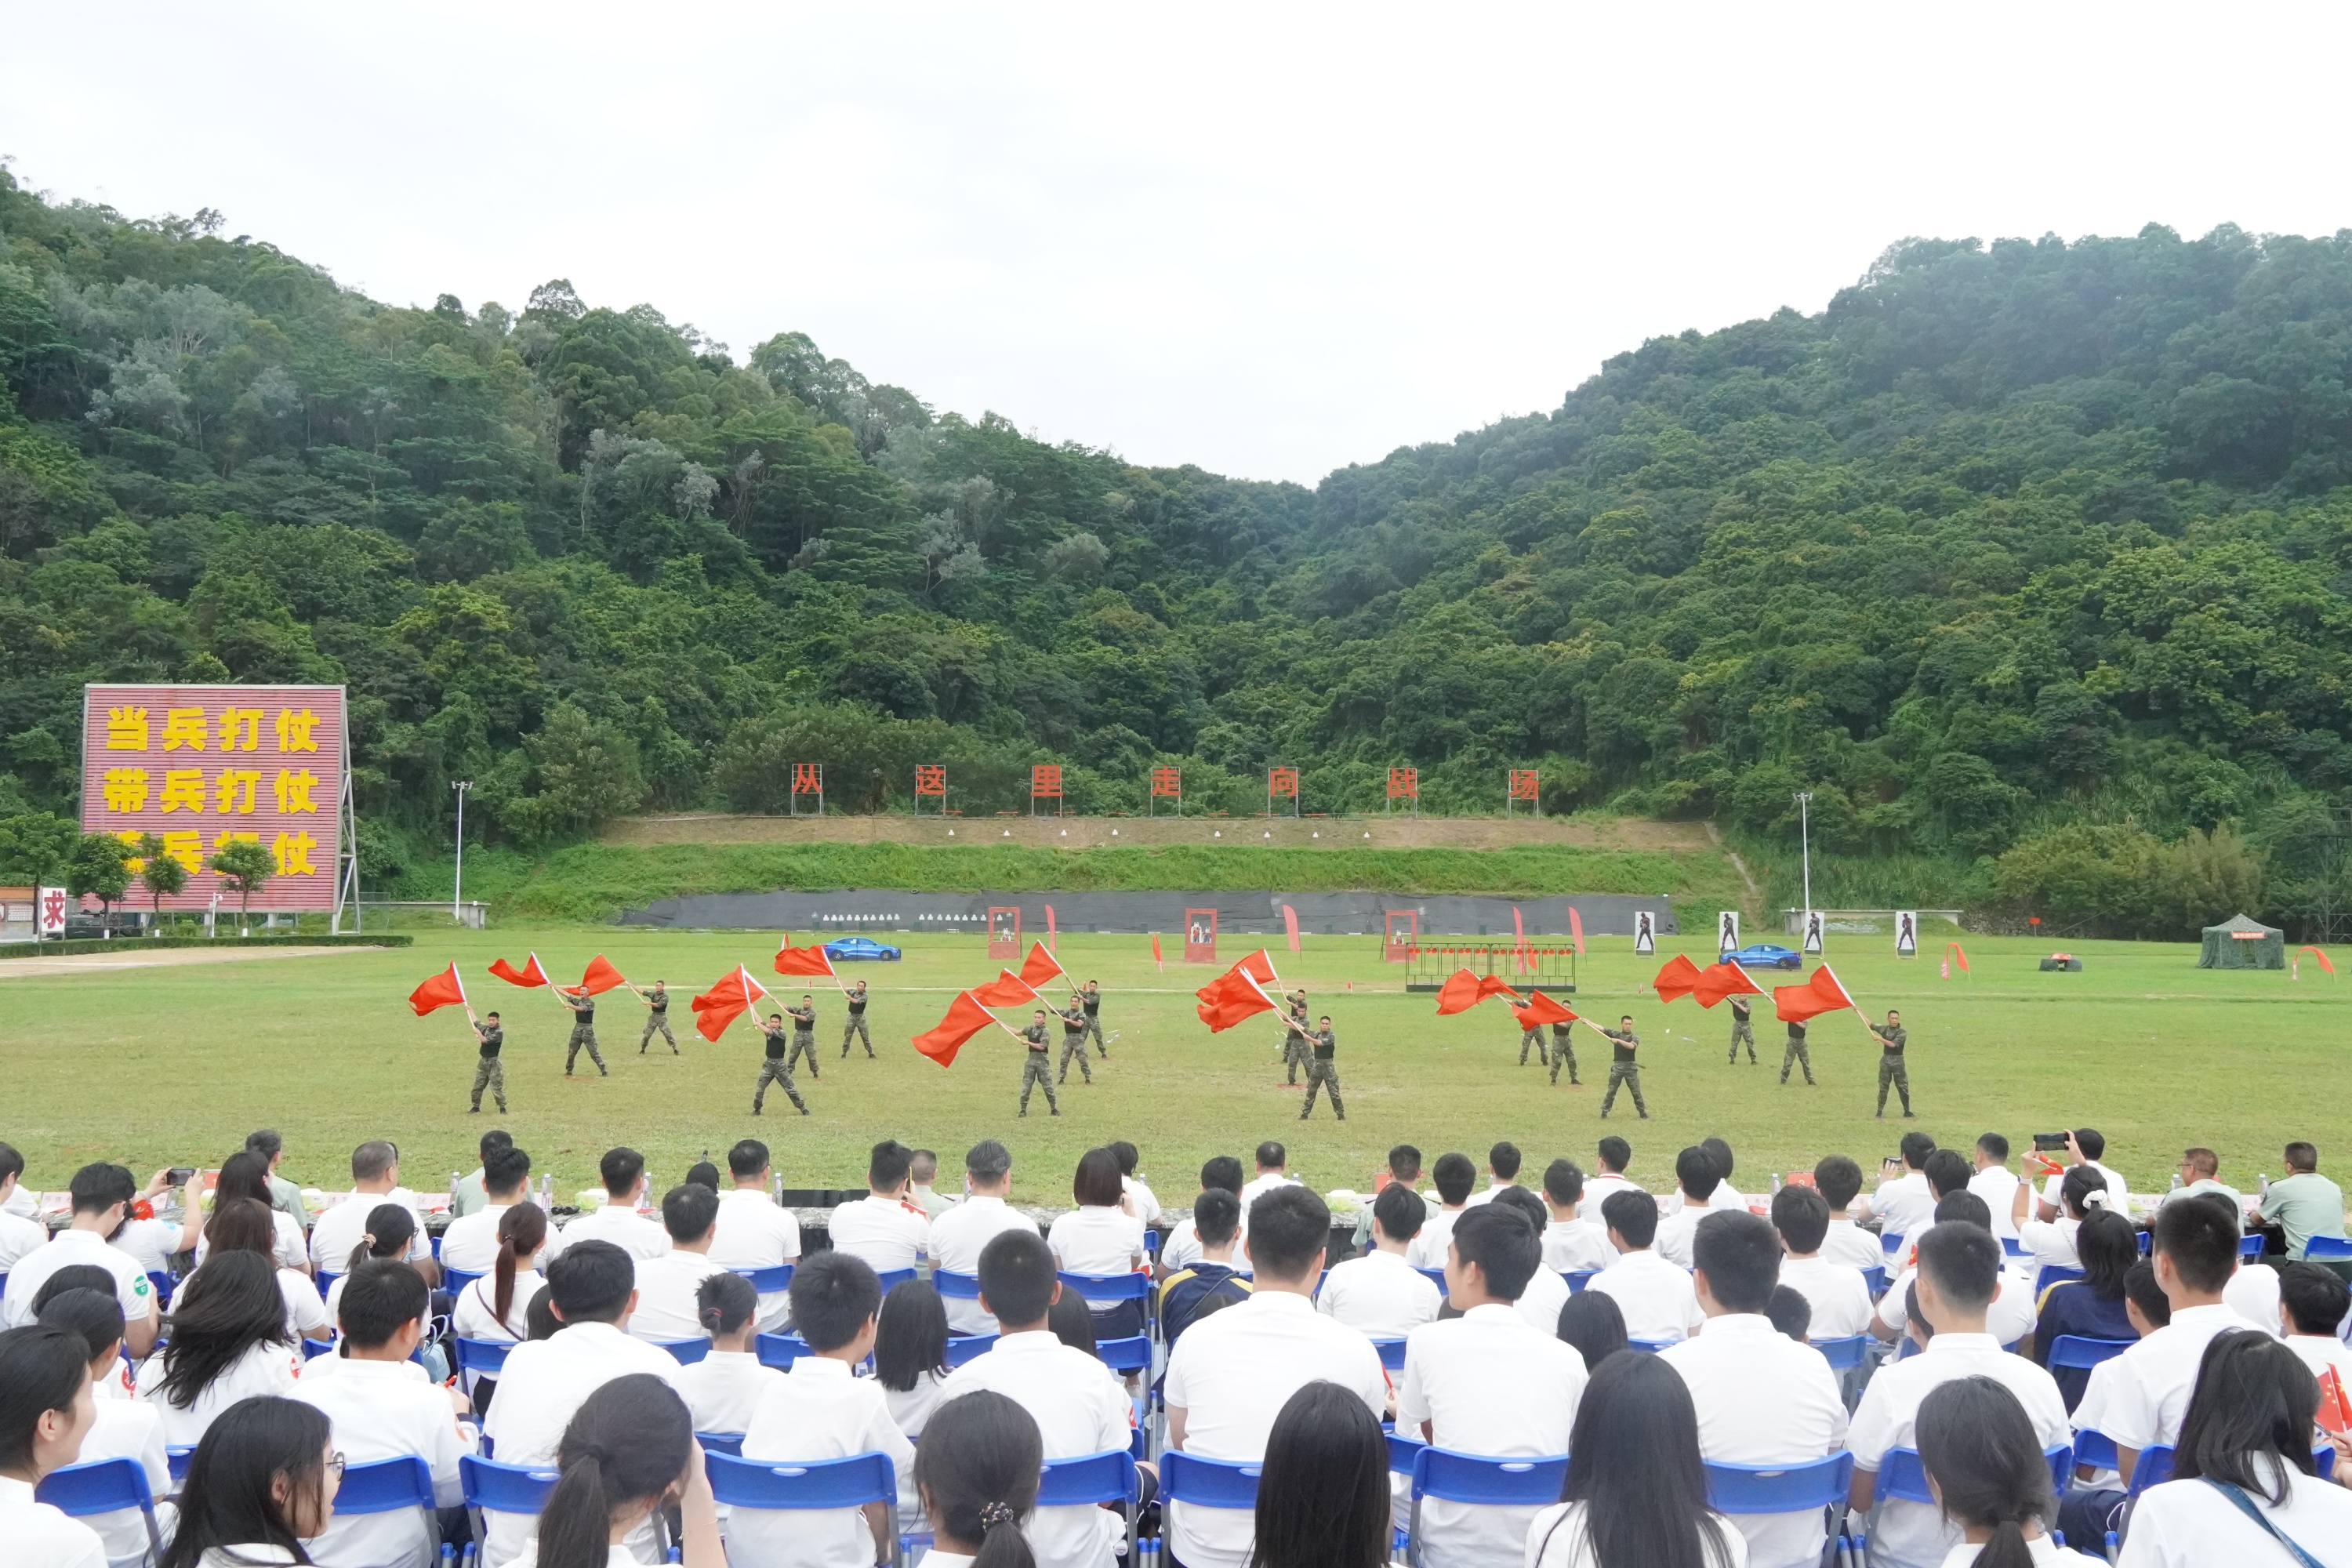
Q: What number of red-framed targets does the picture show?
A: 3